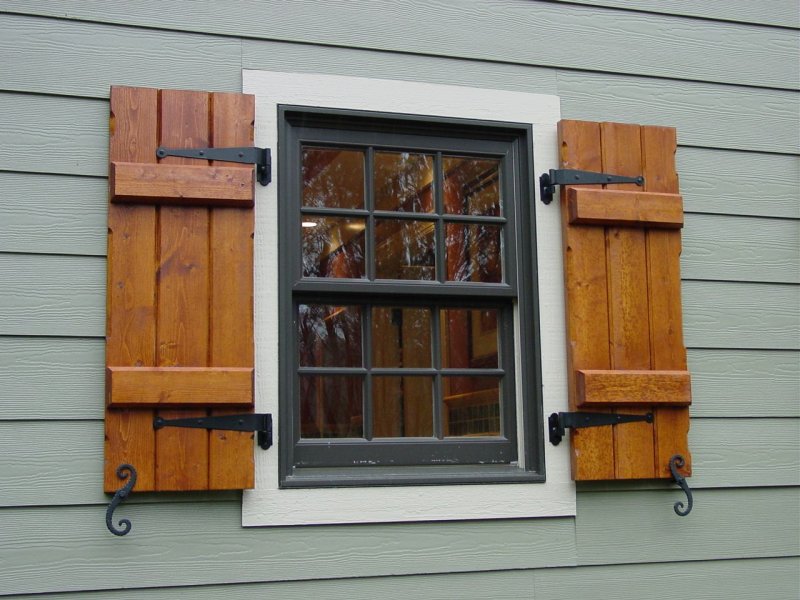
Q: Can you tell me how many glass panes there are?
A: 12